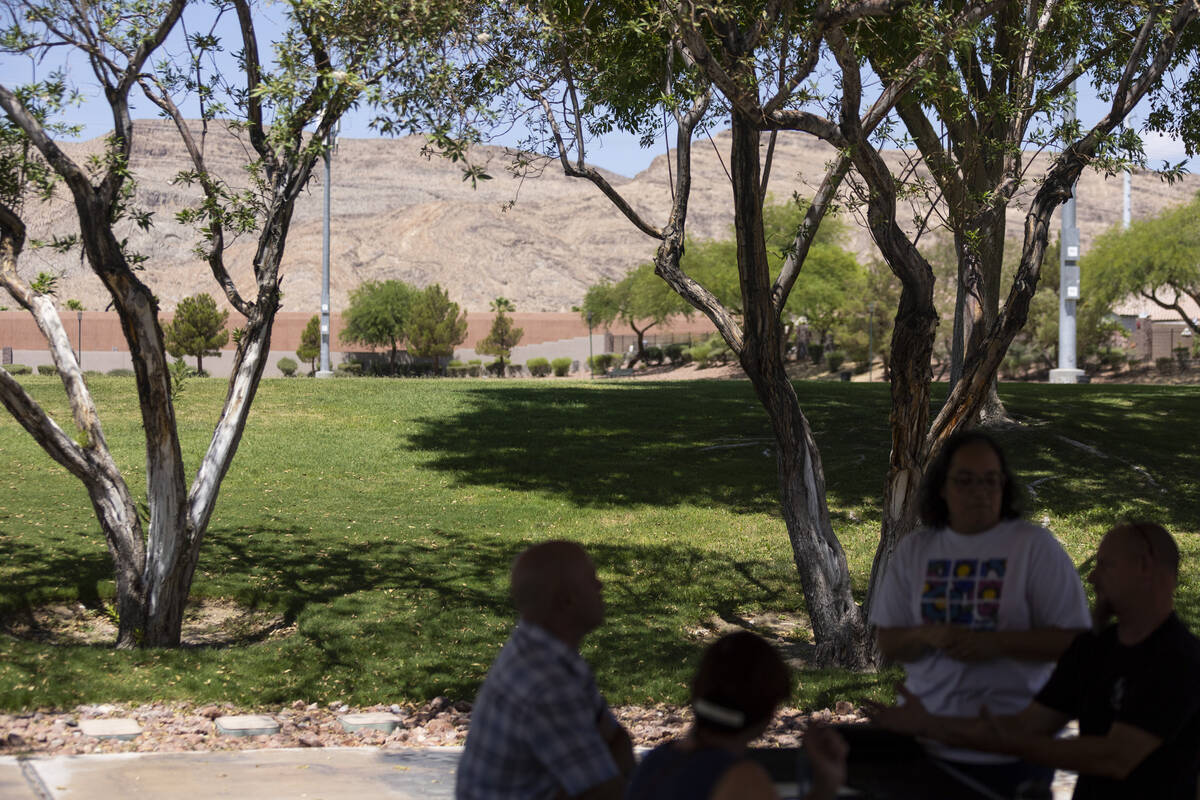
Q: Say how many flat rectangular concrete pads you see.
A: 3